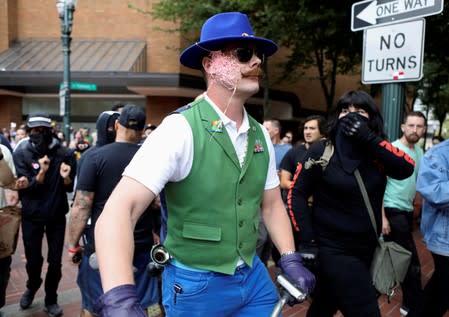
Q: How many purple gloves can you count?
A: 2